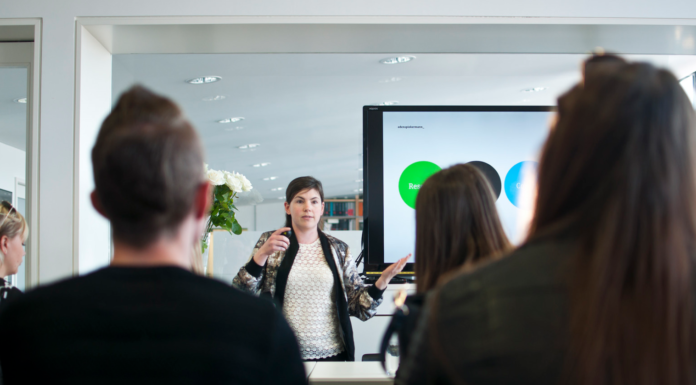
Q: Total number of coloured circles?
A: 3